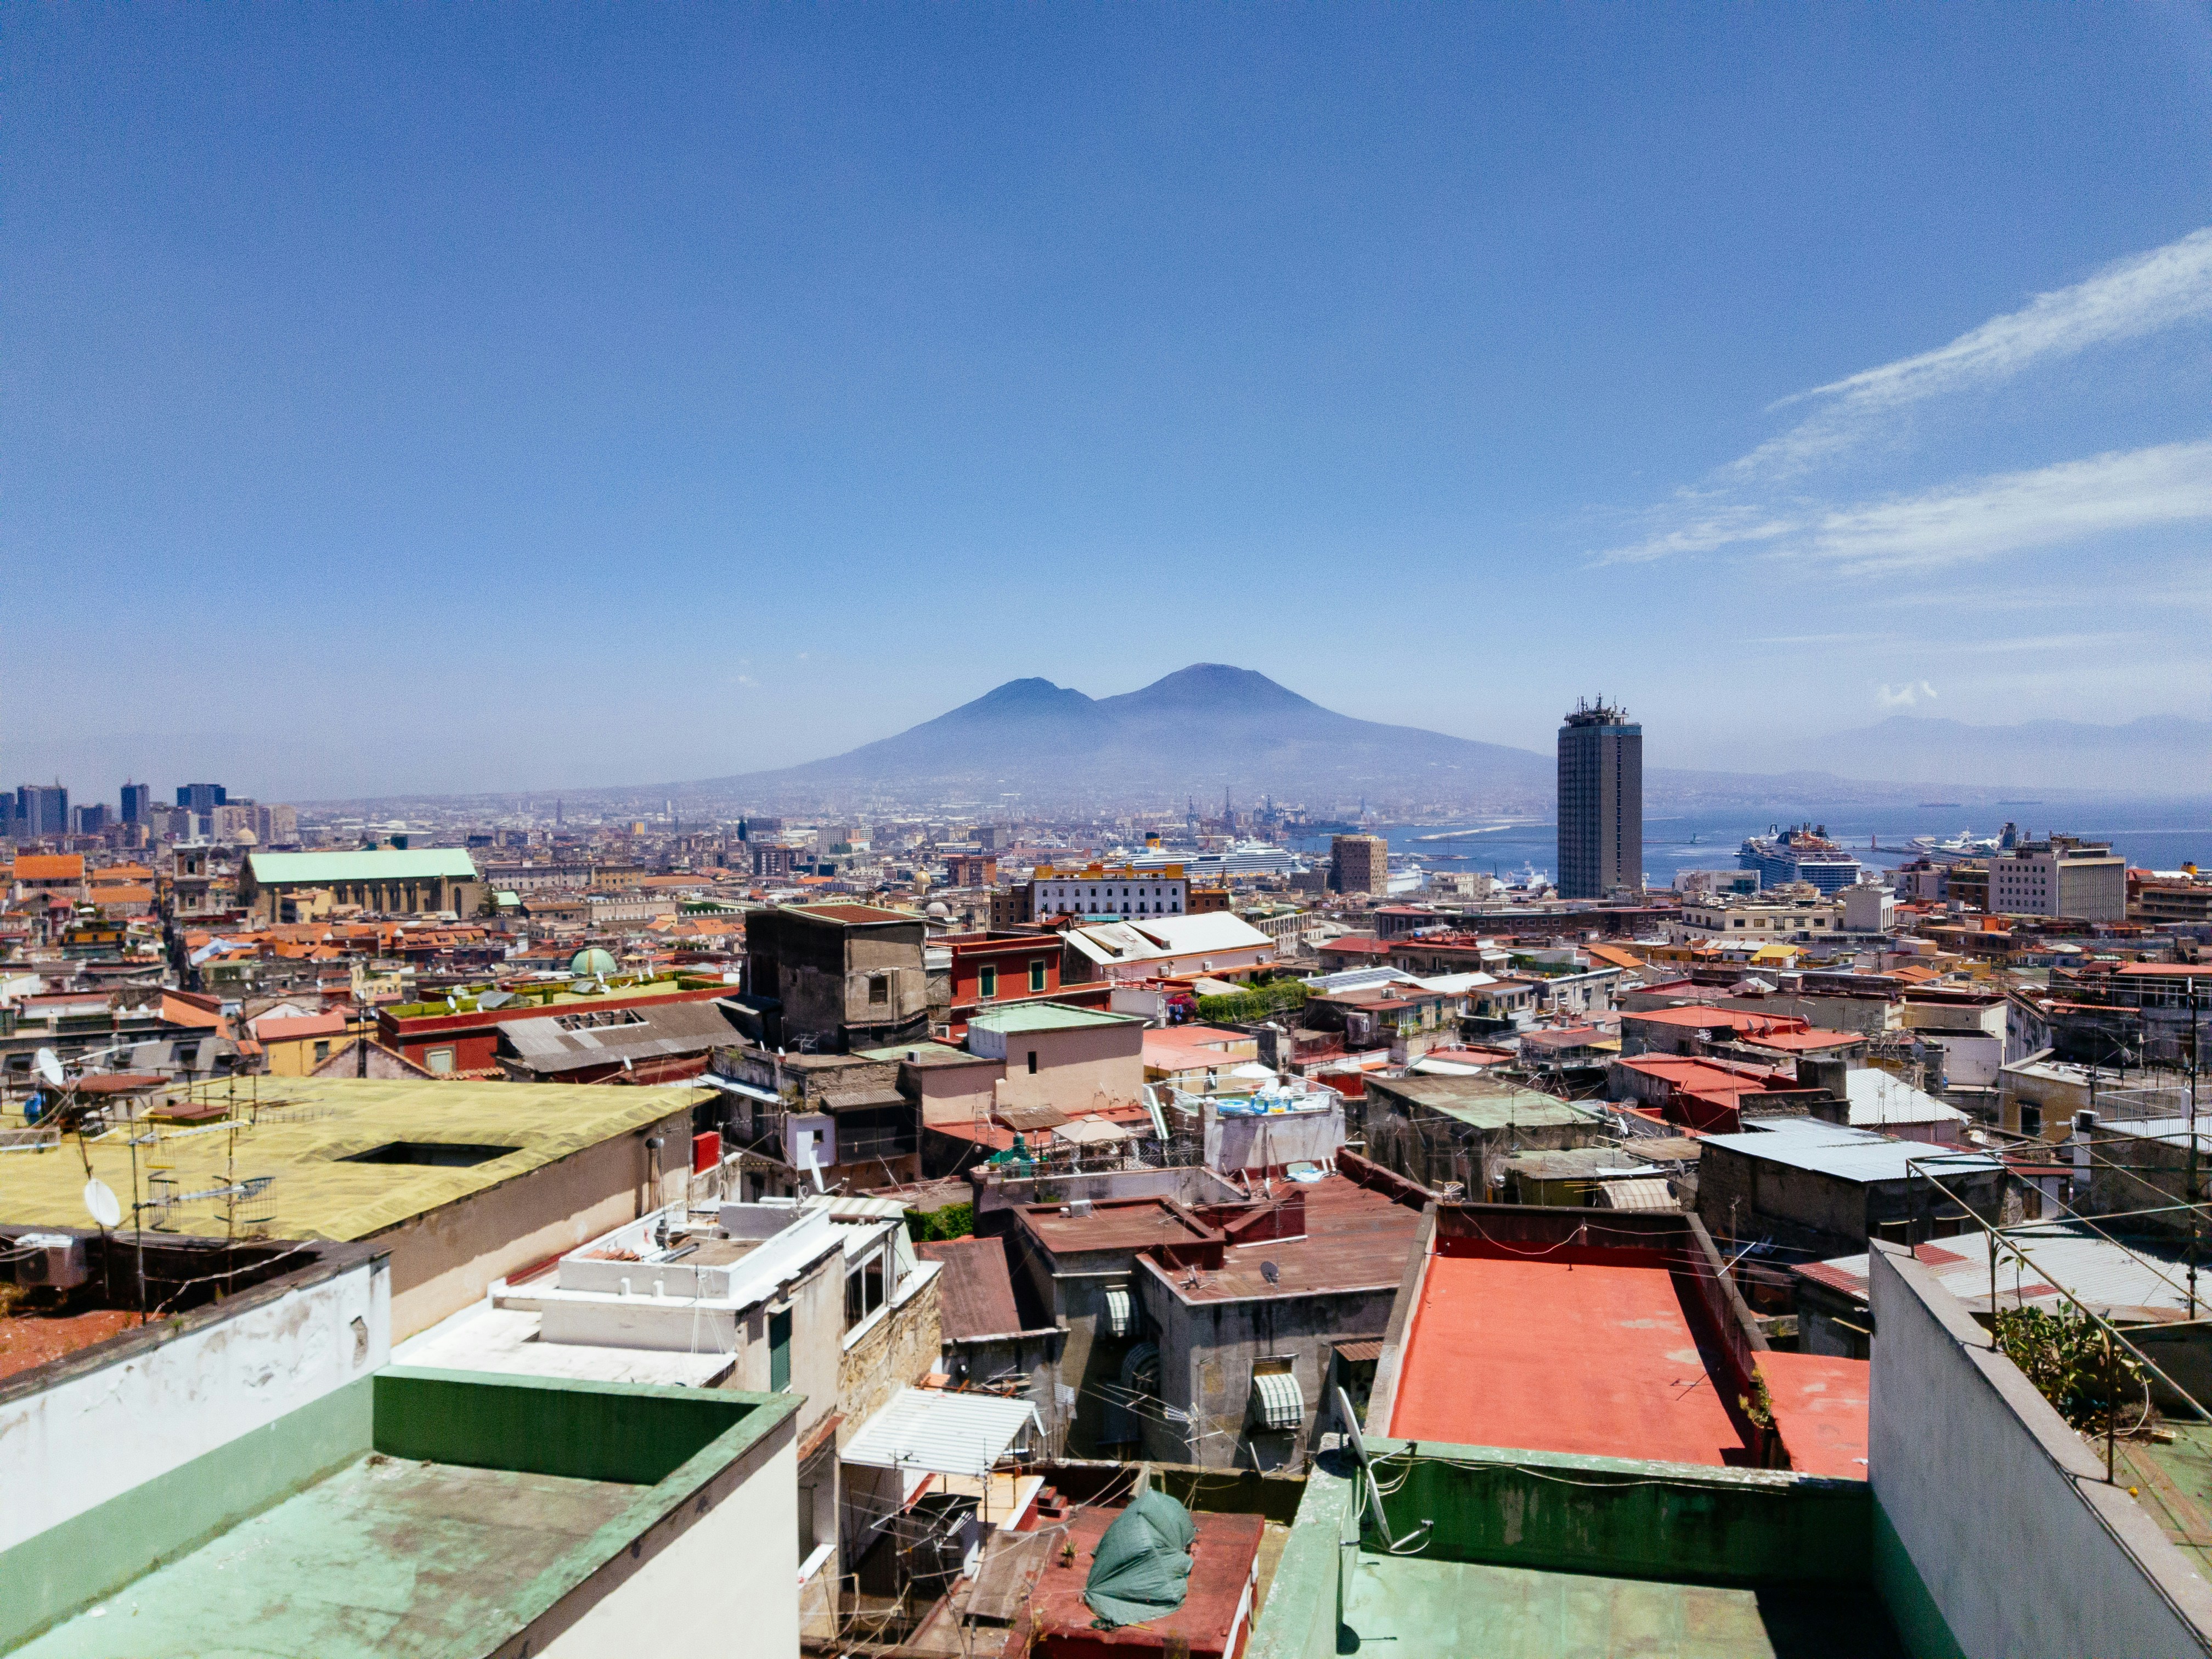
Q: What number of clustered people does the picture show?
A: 0